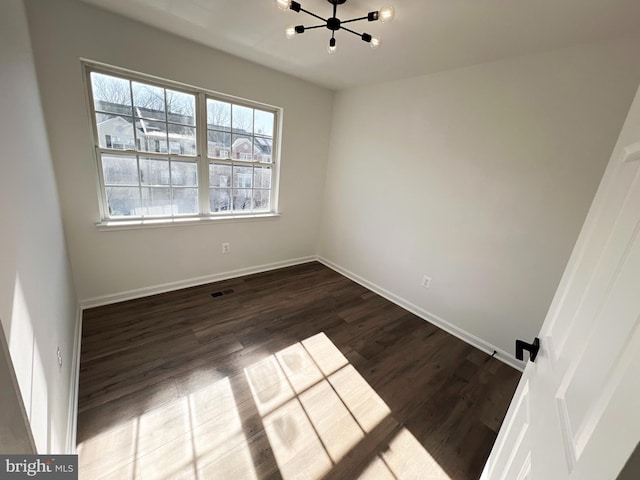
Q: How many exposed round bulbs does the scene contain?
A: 5